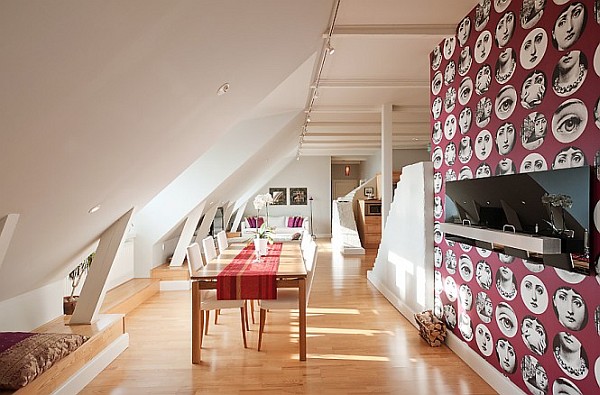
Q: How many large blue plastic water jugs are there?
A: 0